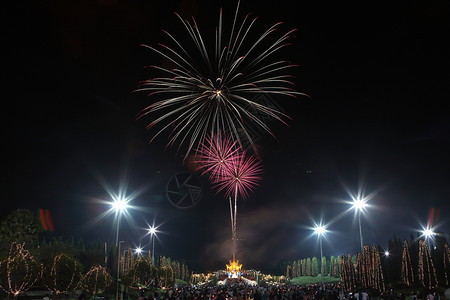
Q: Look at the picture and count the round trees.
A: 5